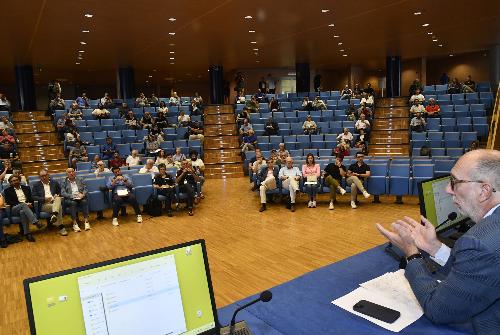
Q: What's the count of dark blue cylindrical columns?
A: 5